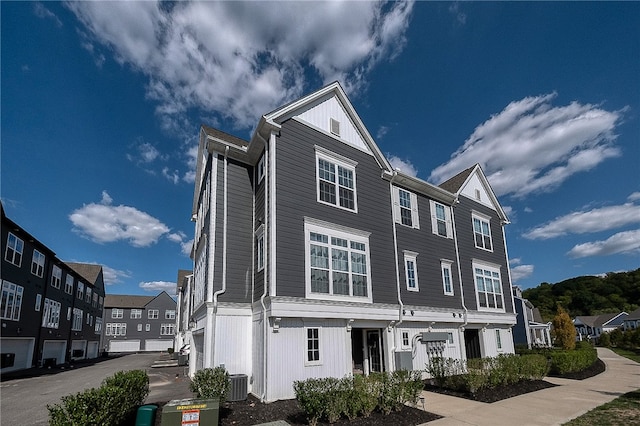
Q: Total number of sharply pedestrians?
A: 0